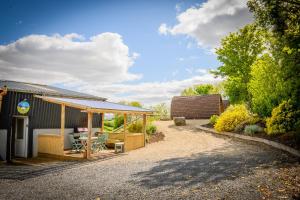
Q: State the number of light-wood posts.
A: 5